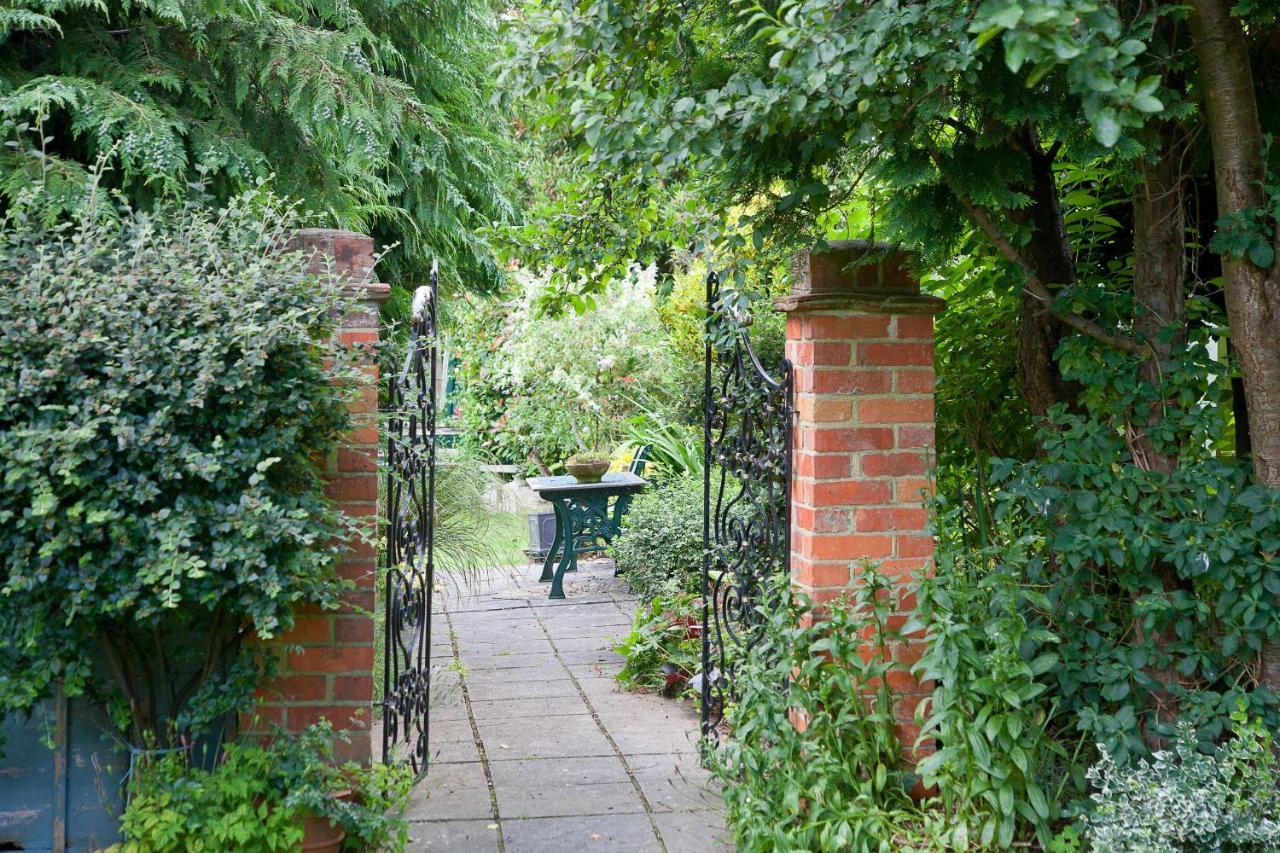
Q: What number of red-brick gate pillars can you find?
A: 2